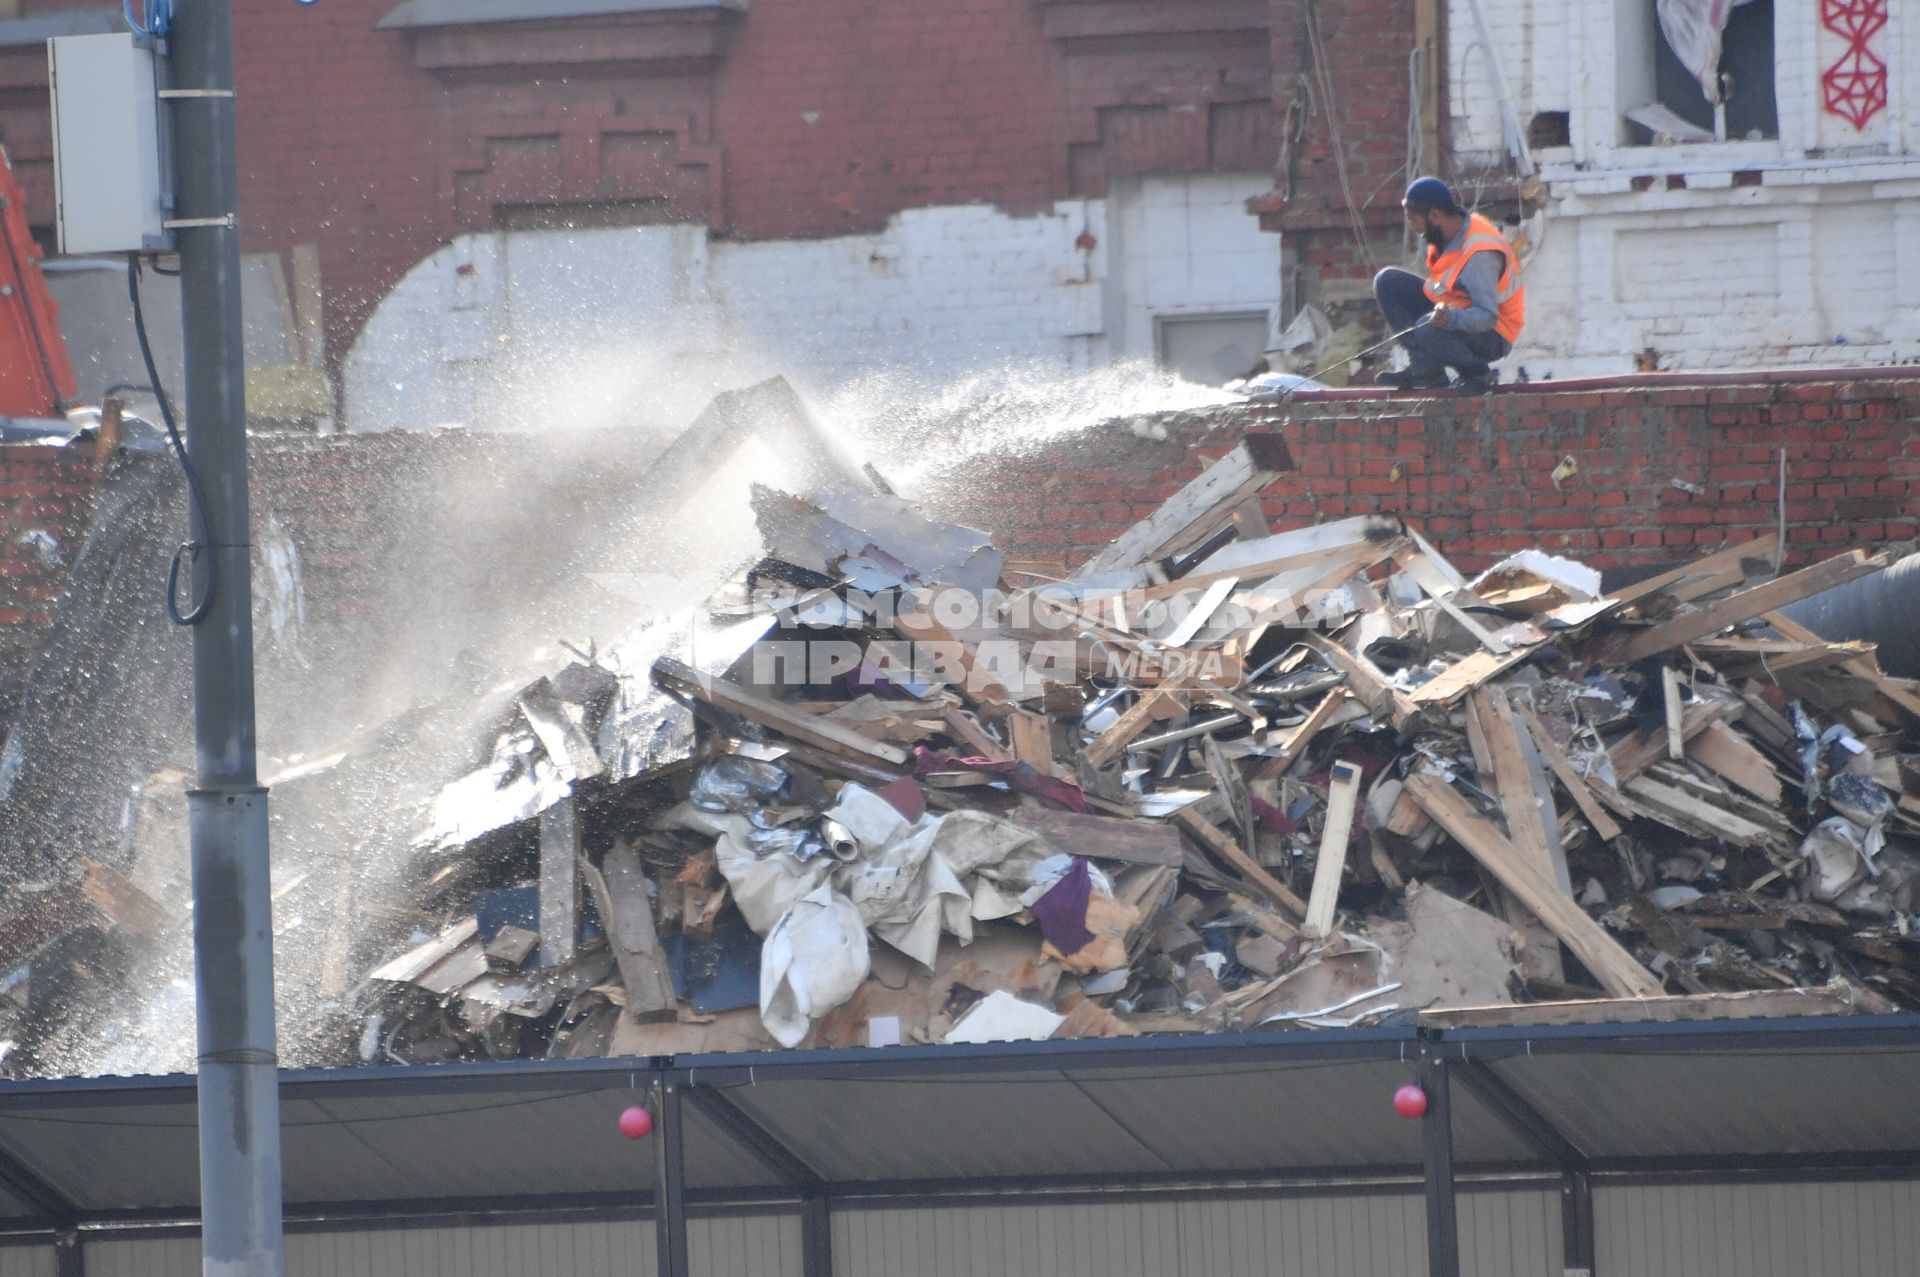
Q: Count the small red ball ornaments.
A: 2